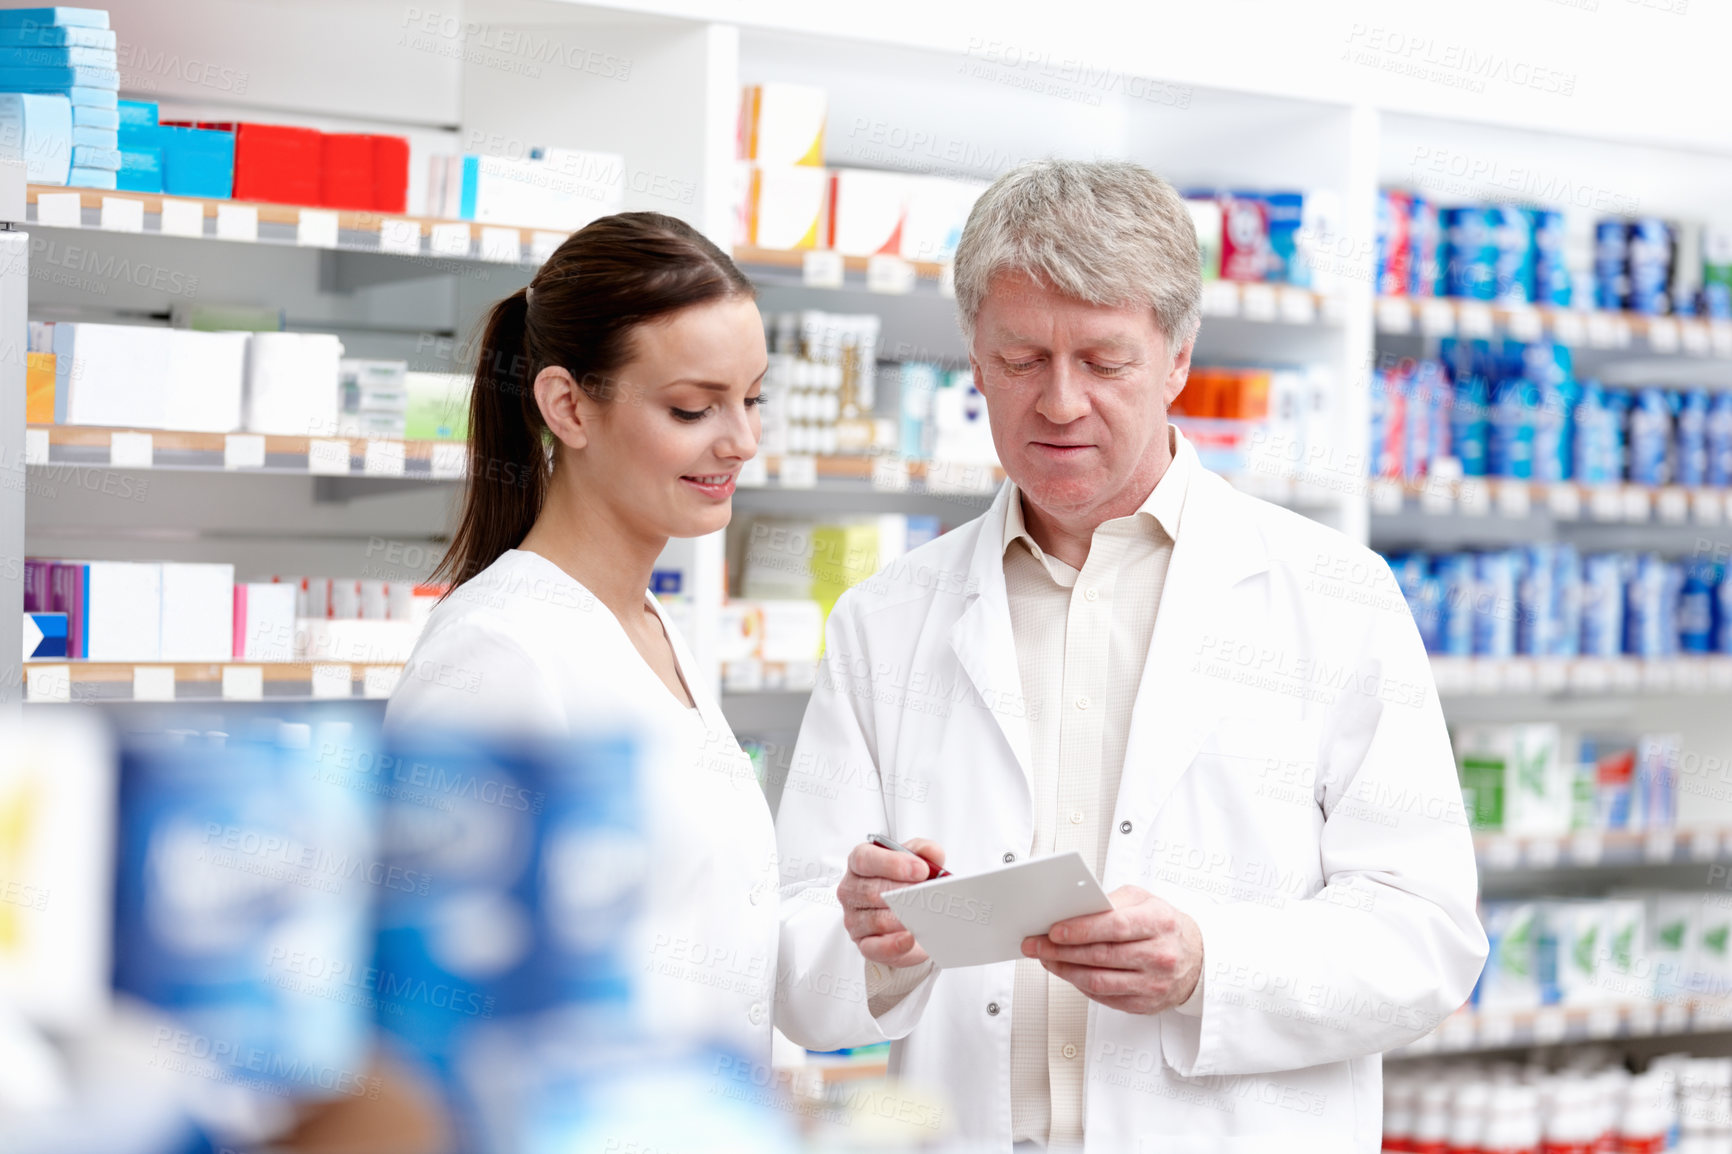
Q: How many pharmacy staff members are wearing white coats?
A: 2